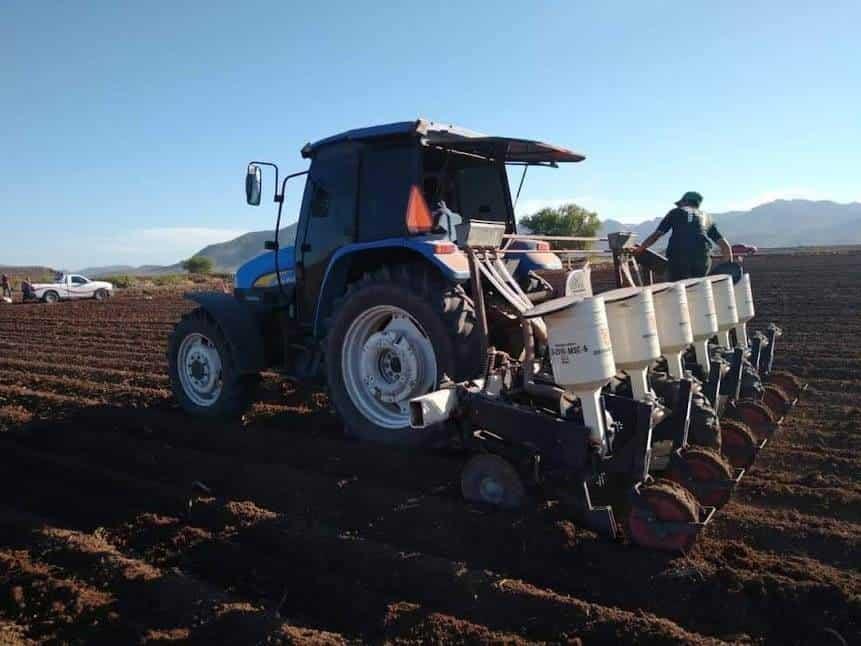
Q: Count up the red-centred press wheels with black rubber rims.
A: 6